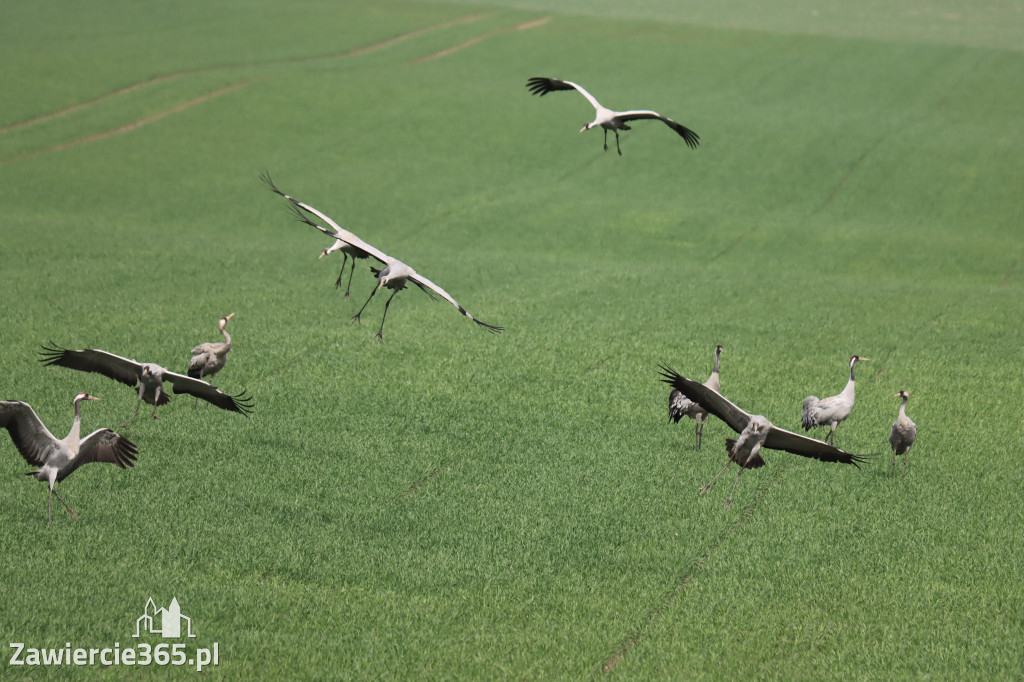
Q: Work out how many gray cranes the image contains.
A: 10